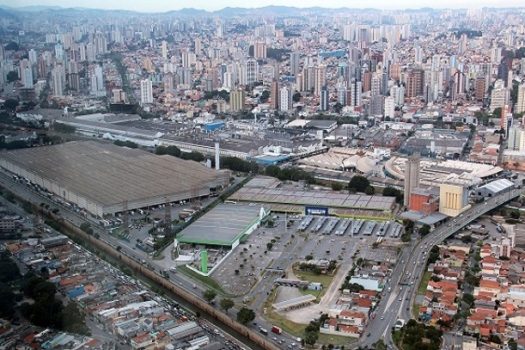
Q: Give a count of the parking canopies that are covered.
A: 8